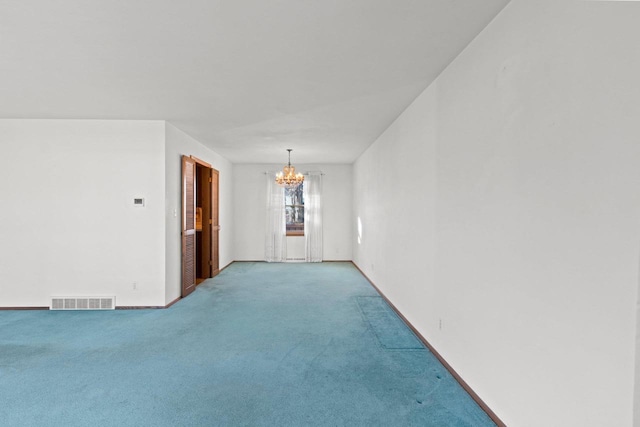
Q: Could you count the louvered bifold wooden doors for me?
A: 2